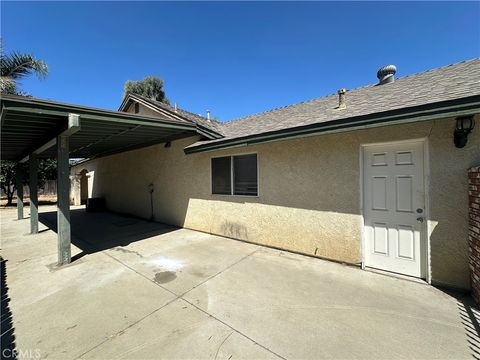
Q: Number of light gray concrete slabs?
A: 4